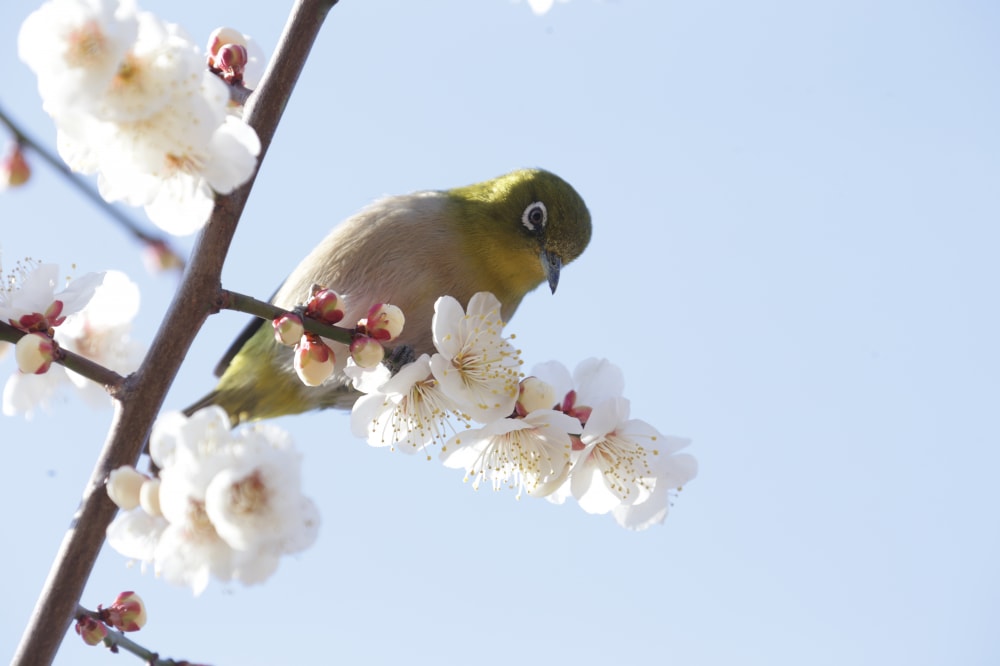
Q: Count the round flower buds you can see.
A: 15